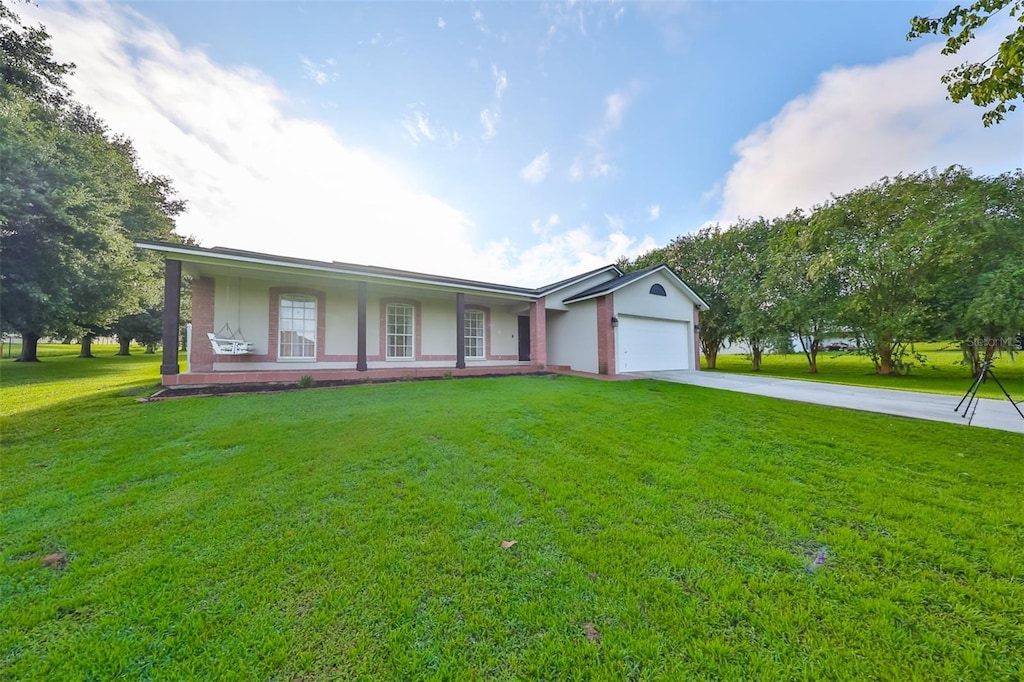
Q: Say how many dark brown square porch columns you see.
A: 3